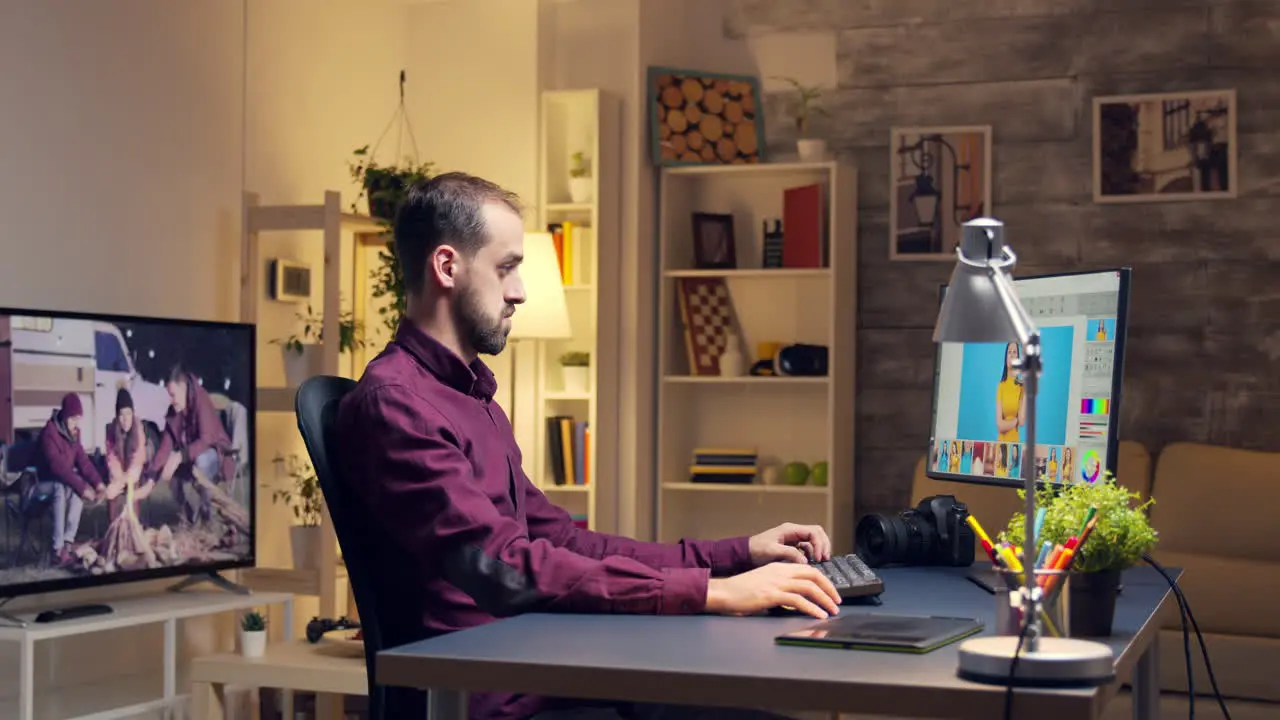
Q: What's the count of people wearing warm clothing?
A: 3